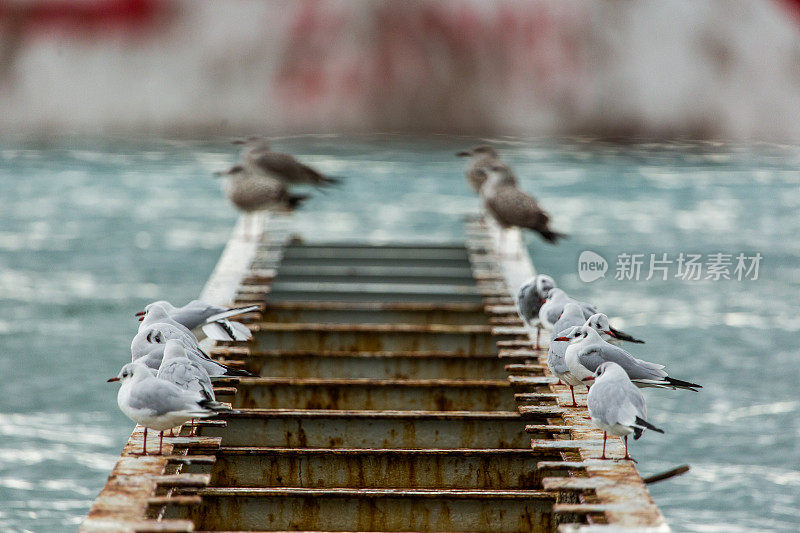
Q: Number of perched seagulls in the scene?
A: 15